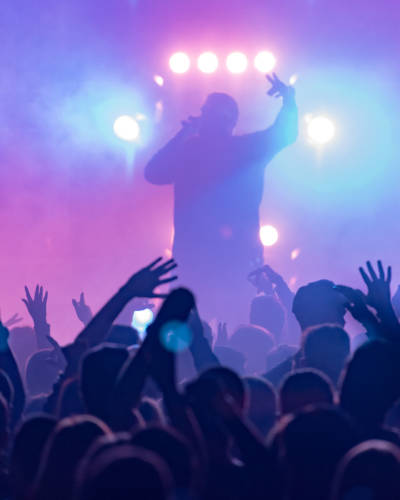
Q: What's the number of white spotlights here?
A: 7